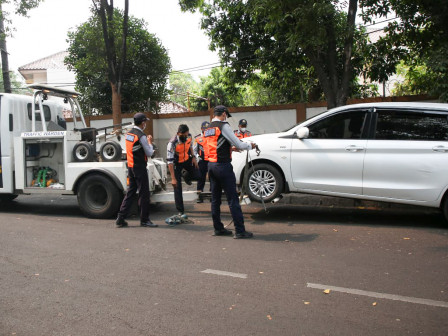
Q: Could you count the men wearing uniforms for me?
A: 5